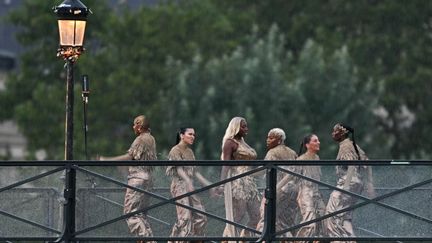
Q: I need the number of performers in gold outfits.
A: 6